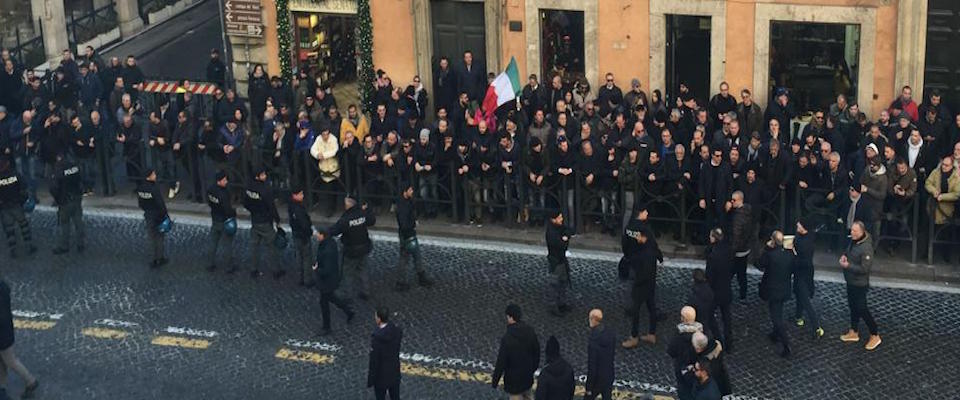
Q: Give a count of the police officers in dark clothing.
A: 10